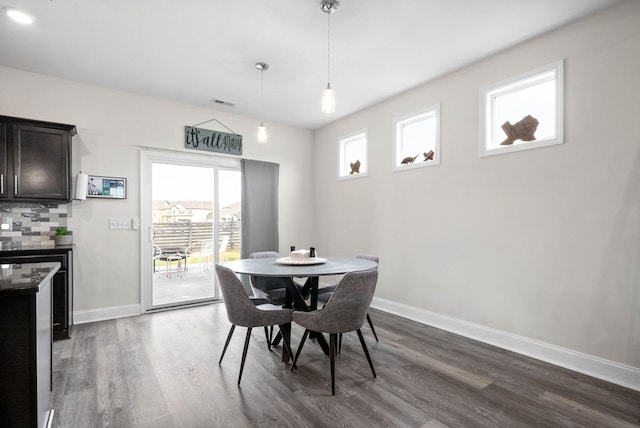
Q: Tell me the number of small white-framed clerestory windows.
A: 3